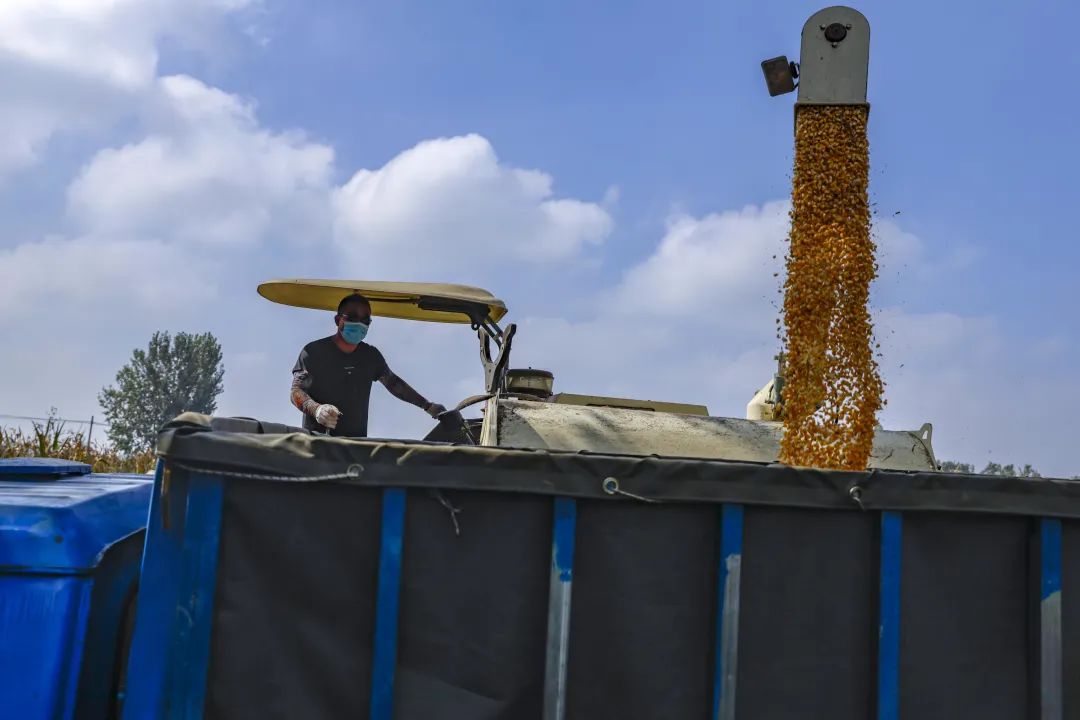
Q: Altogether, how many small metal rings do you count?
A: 3